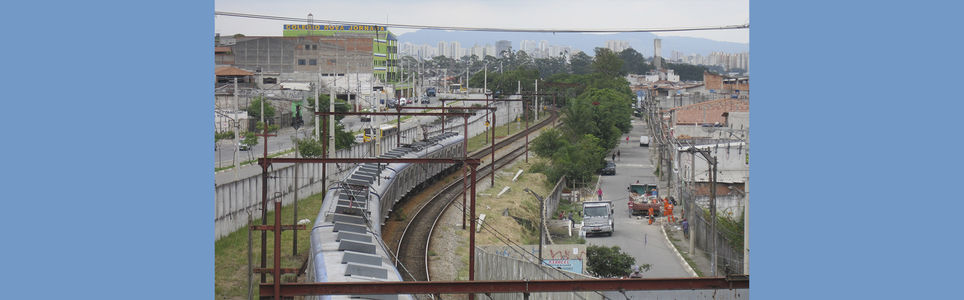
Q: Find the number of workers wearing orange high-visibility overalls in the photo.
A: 3